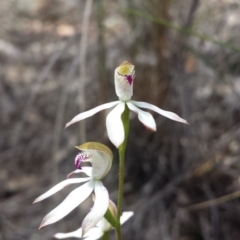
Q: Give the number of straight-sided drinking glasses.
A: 0